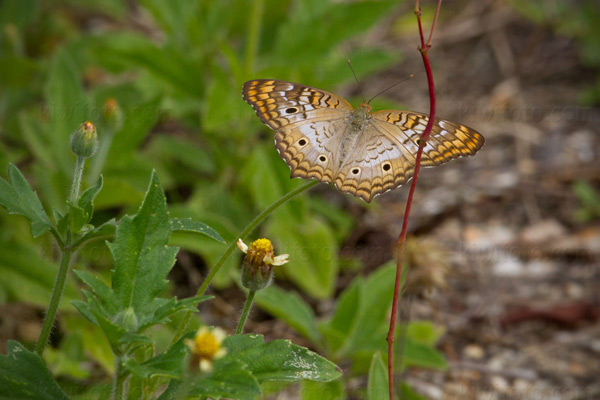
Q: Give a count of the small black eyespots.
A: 6